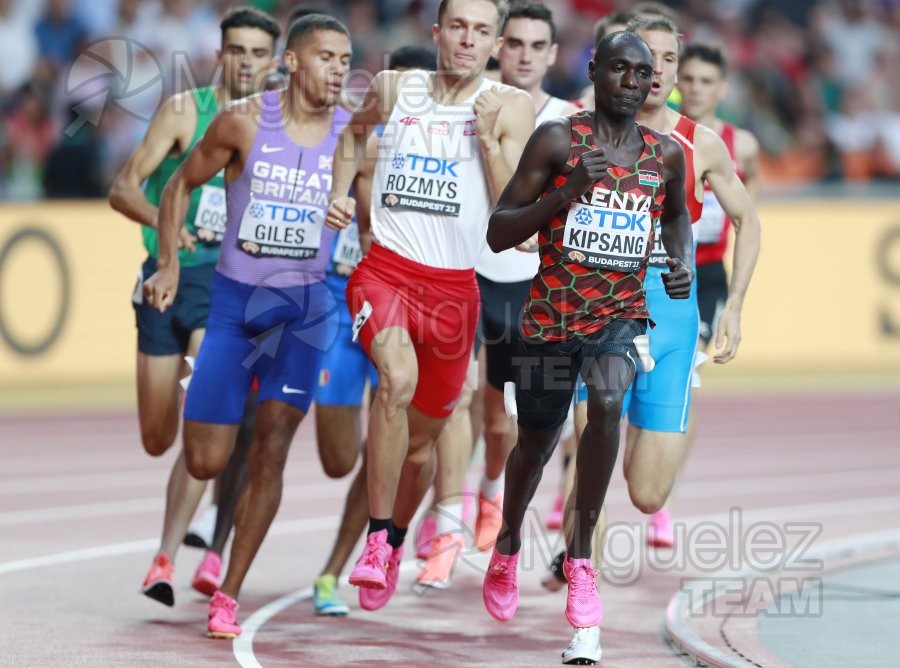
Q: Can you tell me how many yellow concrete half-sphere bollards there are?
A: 0